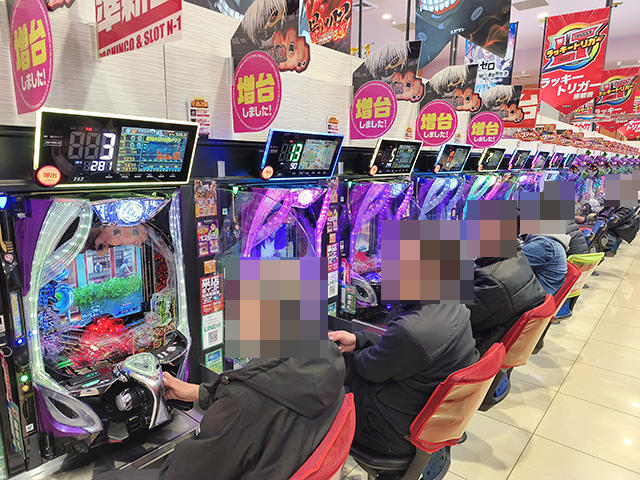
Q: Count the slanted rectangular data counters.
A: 9